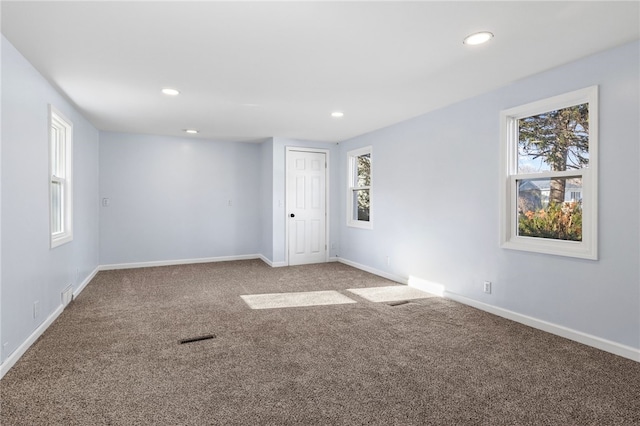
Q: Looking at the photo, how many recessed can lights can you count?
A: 4